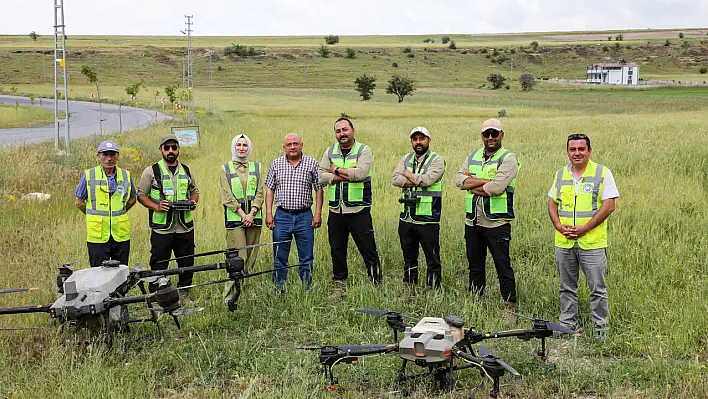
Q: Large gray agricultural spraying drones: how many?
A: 2